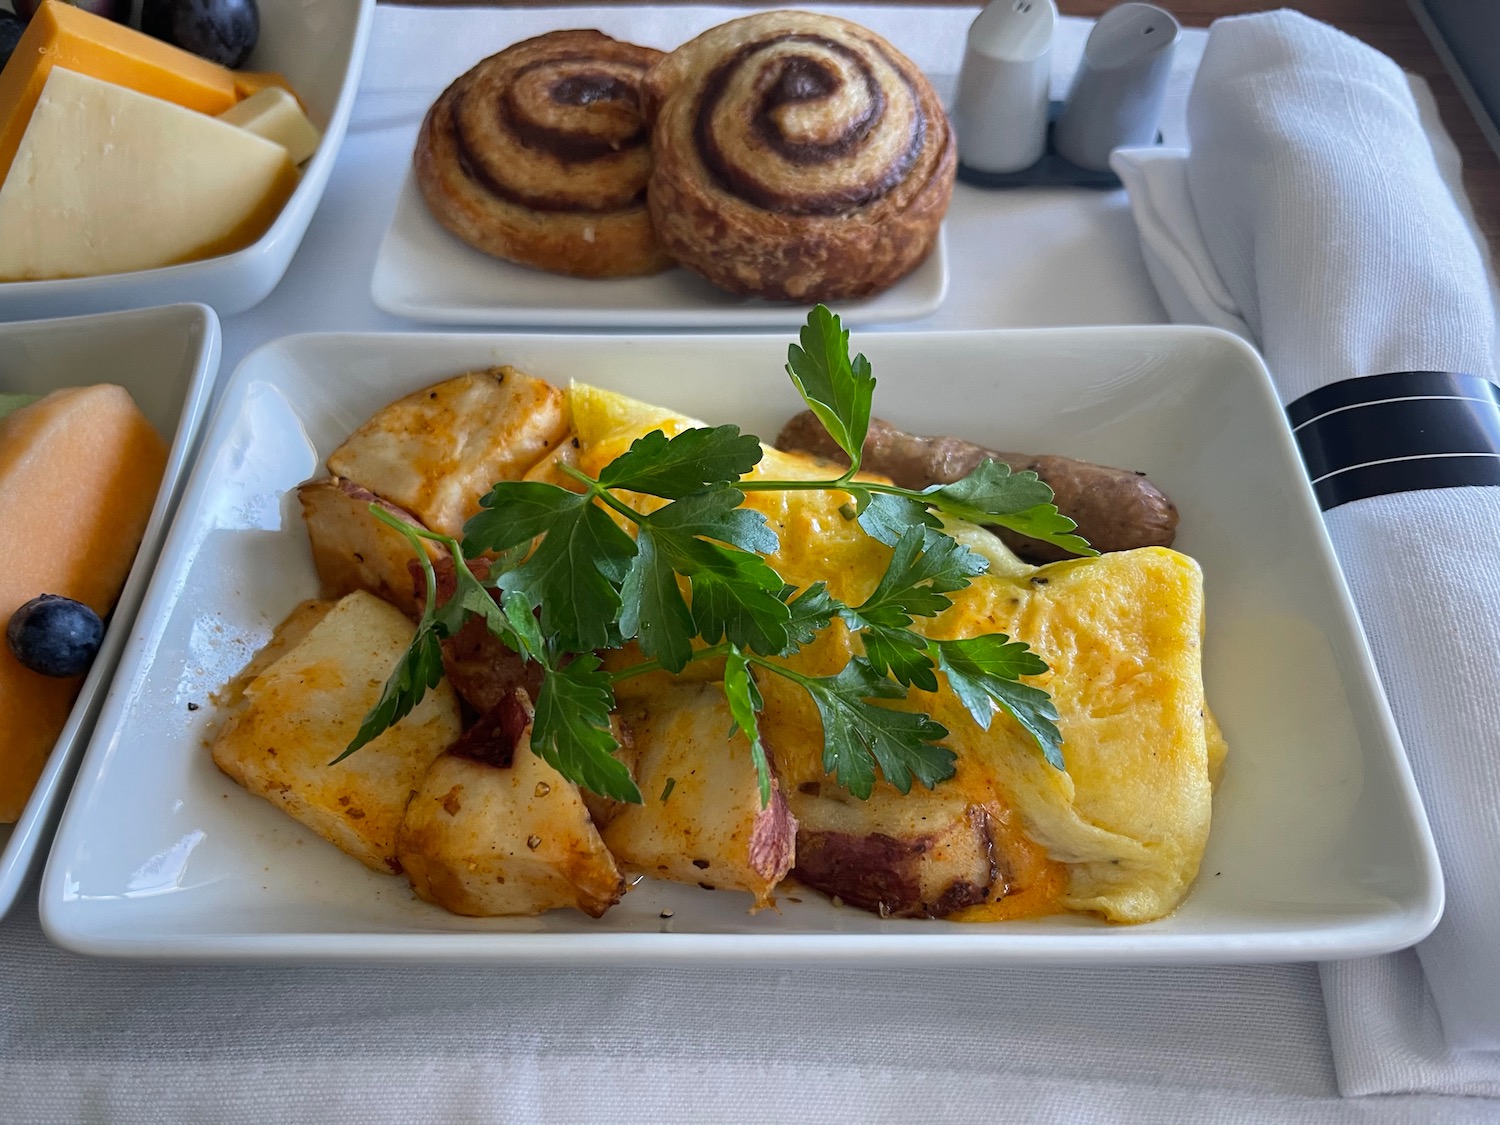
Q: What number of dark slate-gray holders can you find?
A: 1